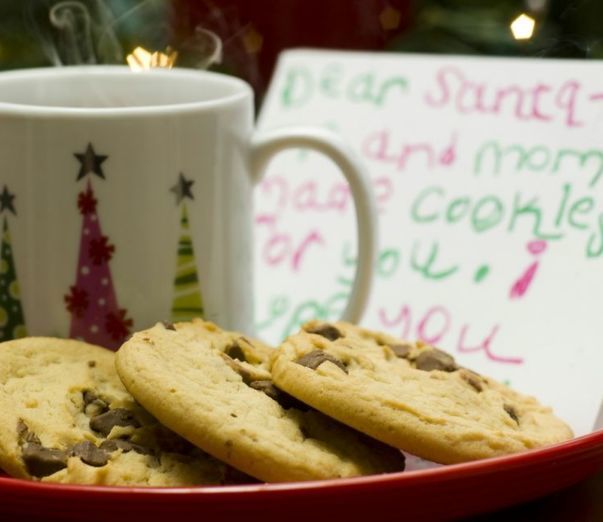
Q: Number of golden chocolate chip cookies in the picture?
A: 3